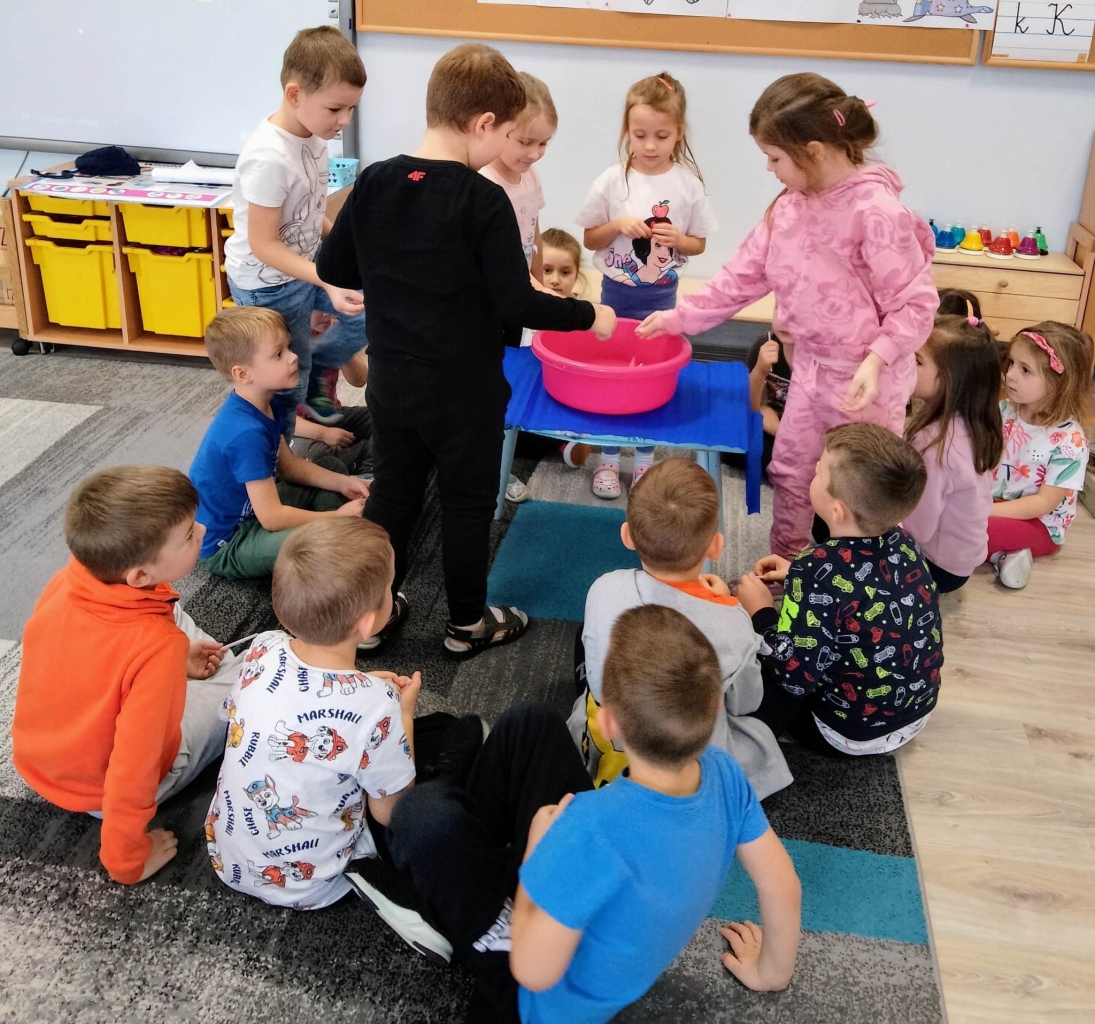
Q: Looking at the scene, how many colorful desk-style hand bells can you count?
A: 9